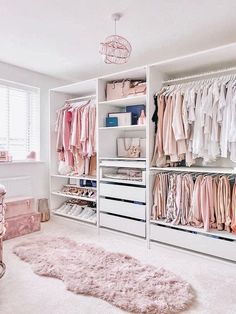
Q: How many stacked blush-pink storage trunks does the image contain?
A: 2